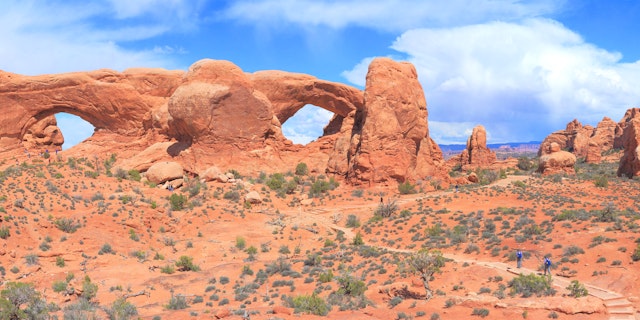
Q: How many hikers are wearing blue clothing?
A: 2